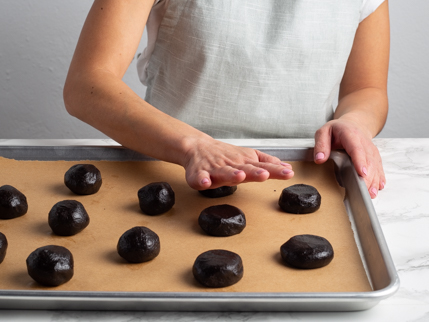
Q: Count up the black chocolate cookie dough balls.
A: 12